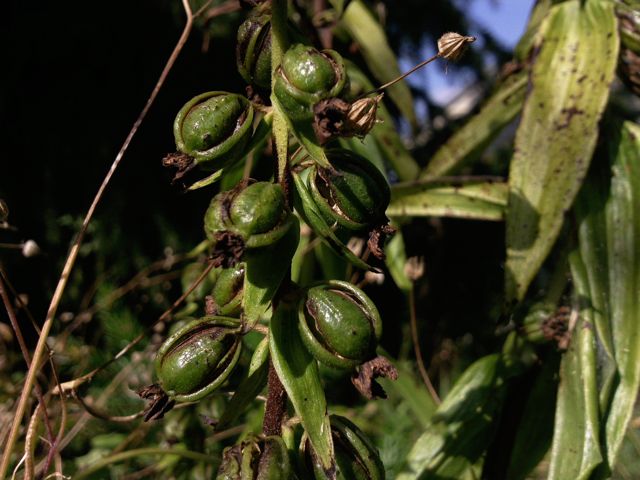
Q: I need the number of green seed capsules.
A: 10